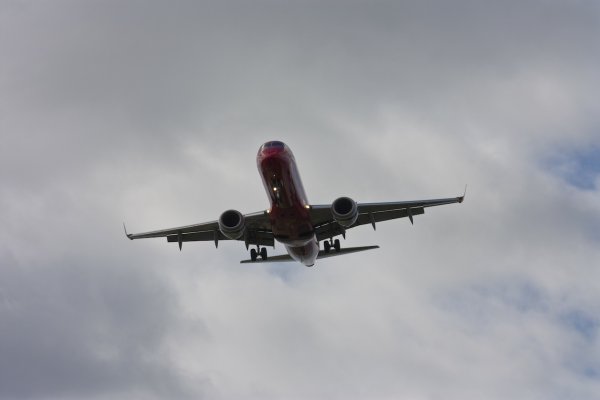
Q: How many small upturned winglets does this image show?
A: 2